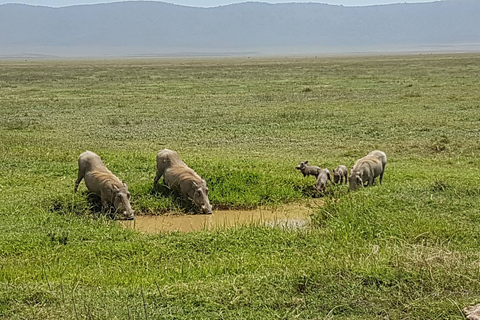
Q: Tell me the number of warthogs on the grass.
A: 6